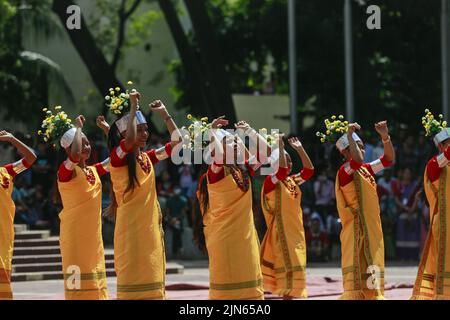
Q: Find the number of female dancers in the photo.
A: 7